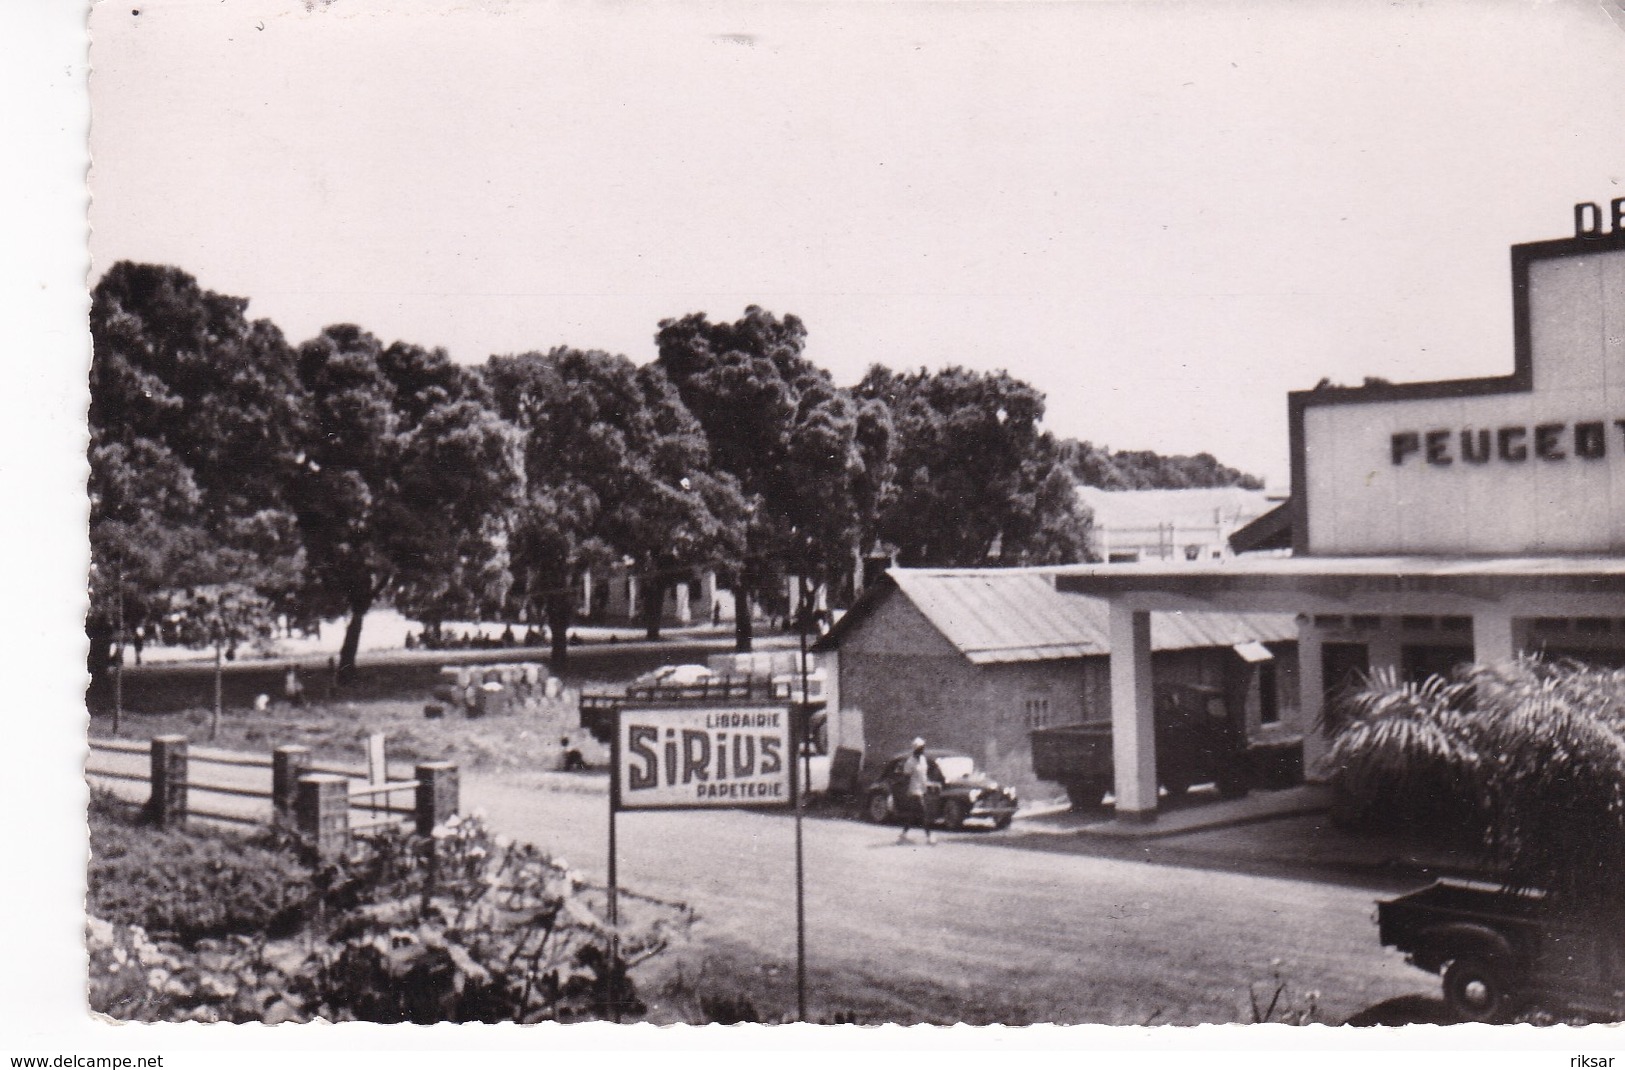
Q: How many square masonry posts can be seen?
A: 4